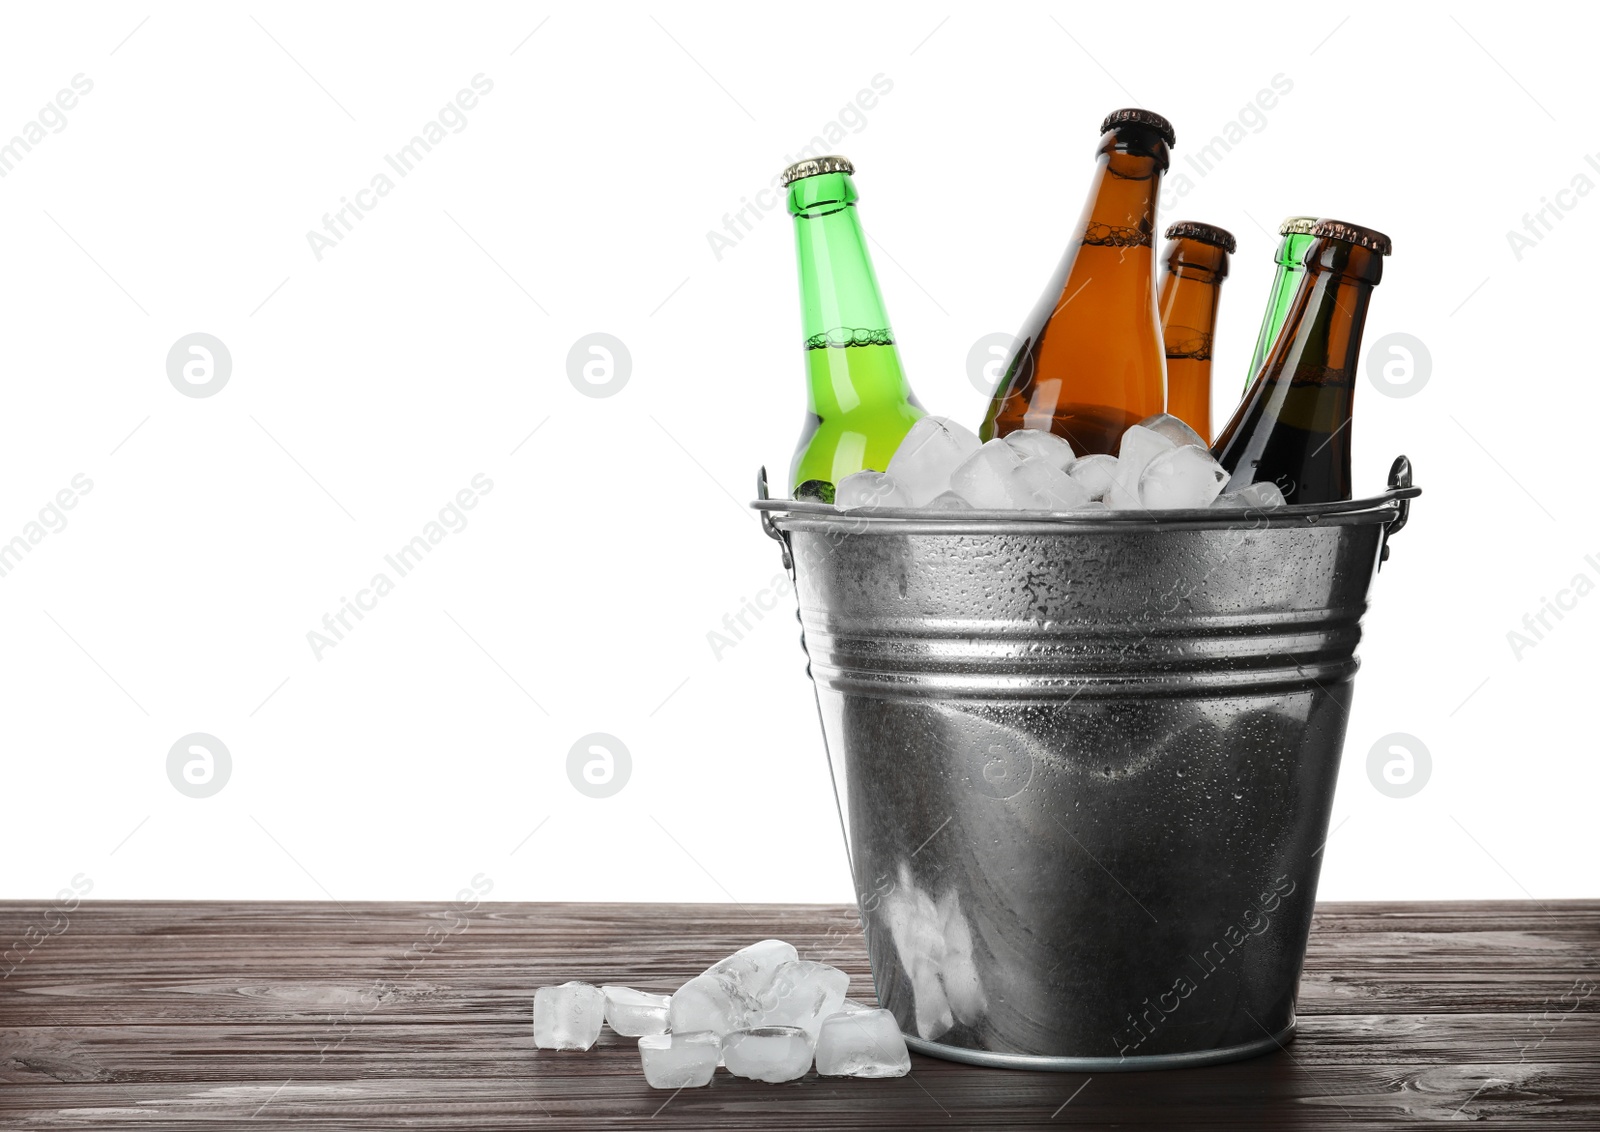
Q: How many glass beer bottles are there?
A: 5